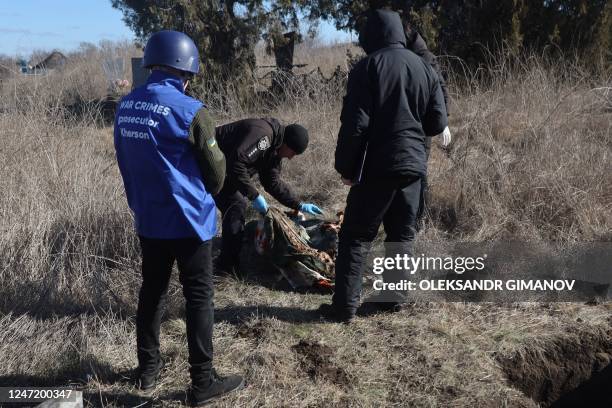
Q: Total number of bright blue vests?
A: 1